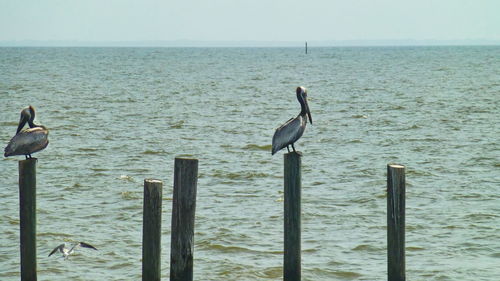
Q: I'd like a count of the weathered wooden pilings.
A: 5